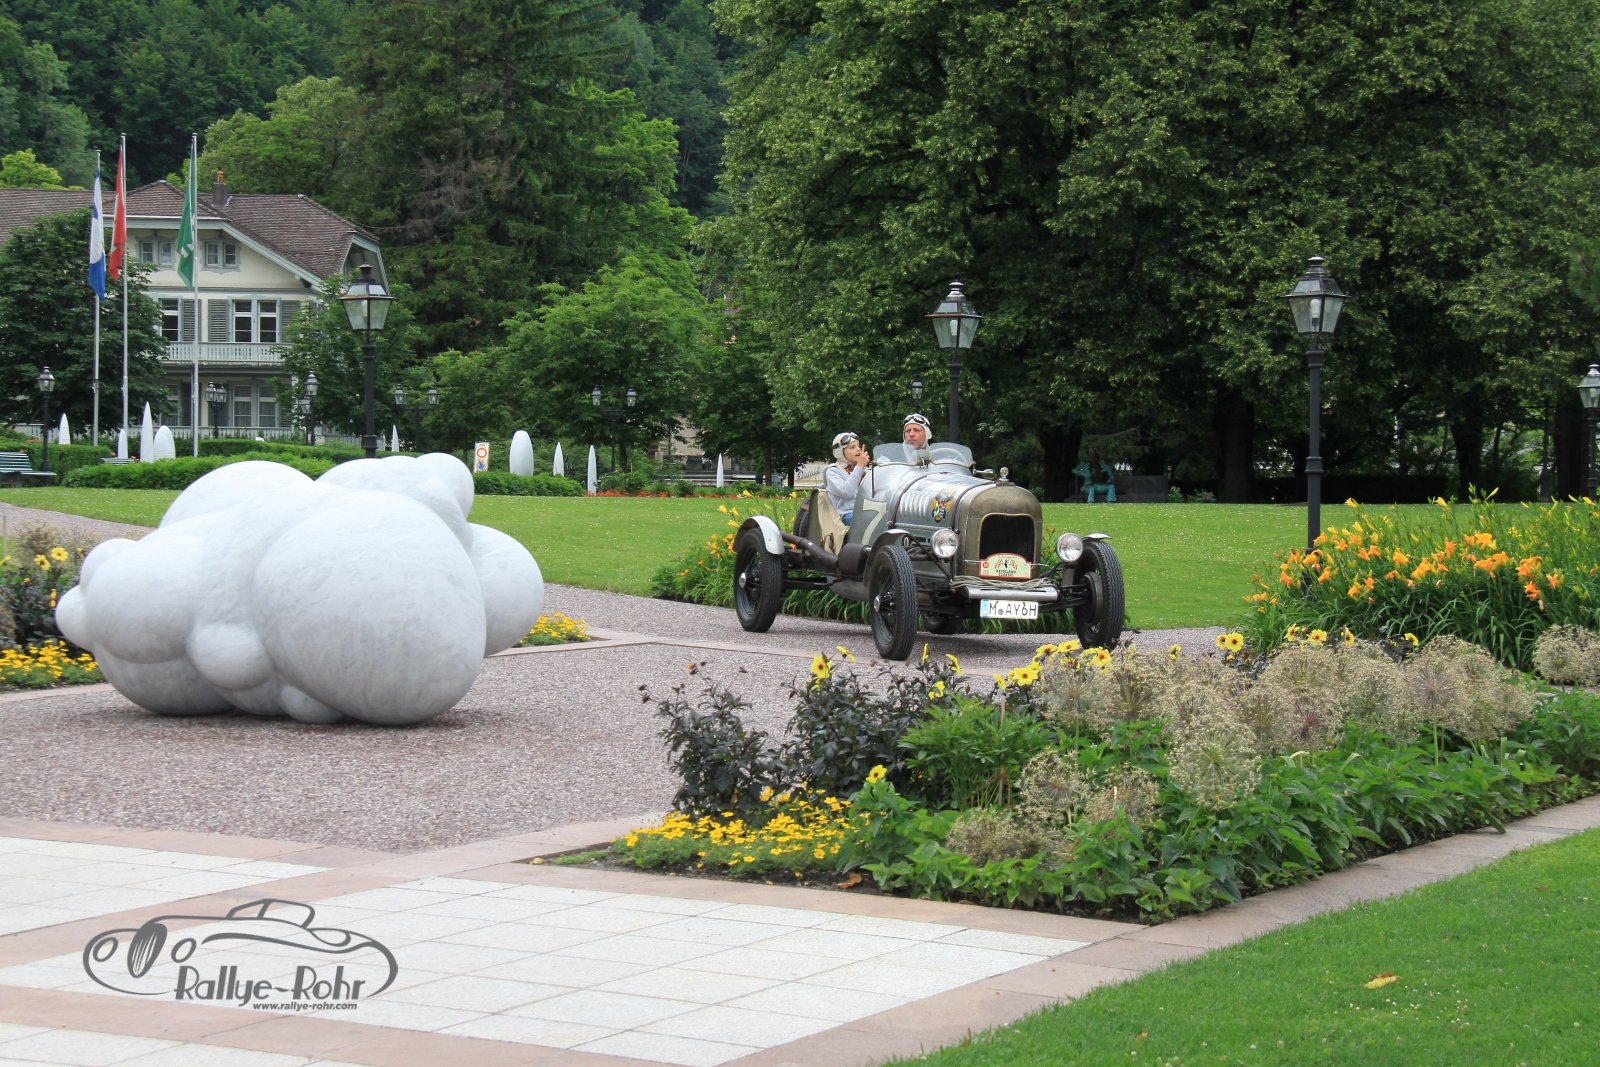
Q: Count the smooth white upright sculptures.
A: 9